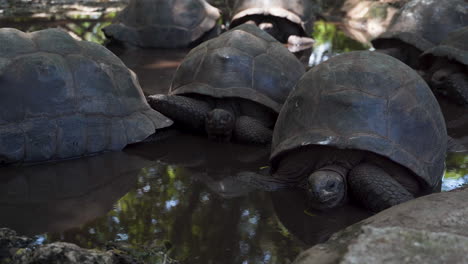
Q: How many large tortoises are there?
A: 7